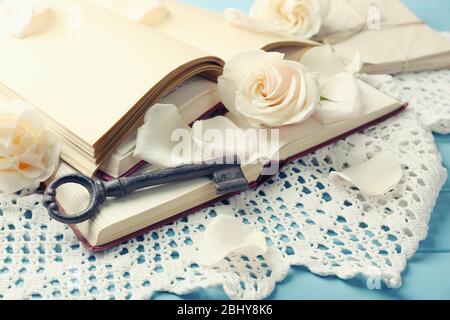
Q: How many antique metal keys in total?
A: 1